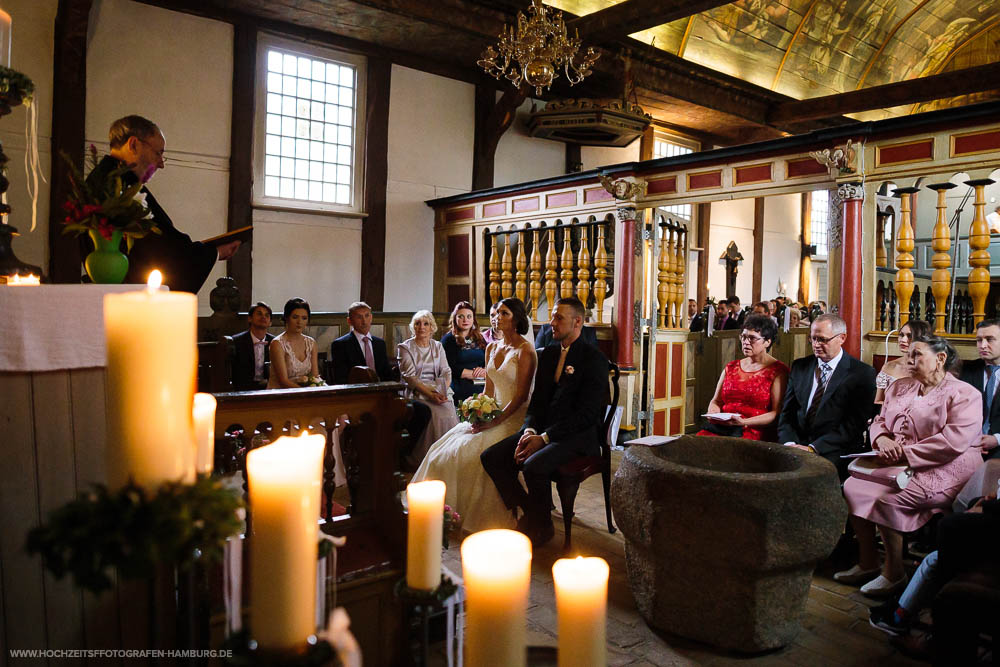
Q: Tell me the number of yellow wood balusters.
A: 14